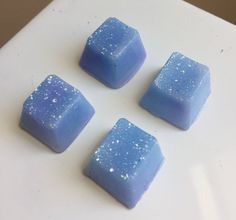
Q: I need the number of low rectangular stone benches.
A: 0